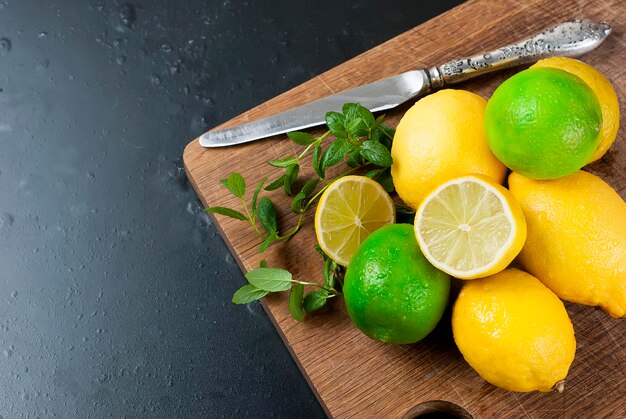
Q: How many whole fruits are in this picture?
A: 6